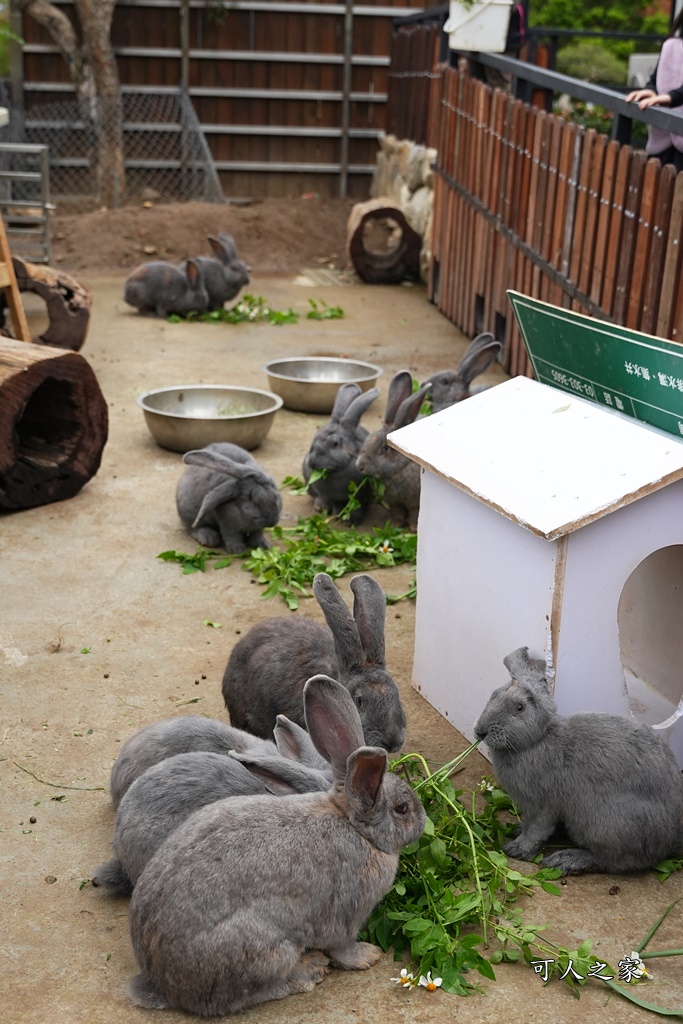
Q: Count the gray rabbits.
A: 11